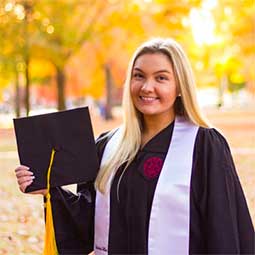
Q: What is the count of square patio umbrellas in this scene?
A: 0